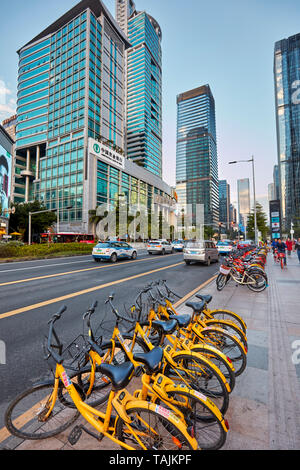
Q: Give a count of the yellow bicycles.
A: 7